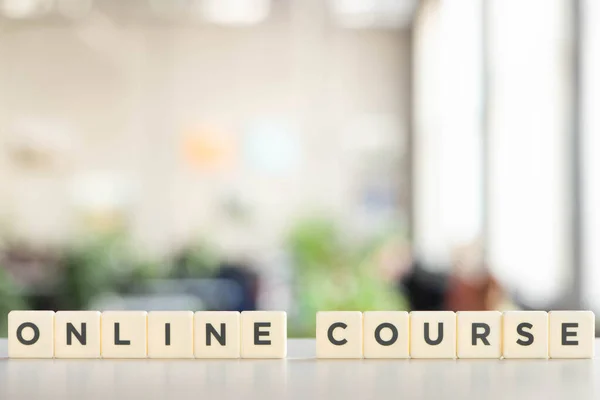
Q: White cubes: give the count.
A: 12